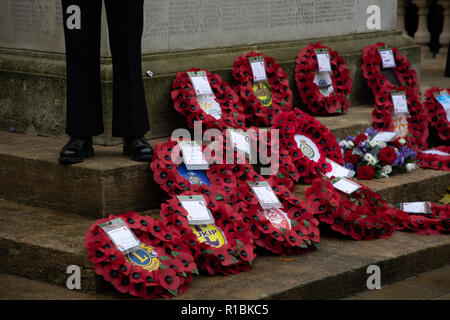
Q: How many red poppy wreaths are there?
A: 15